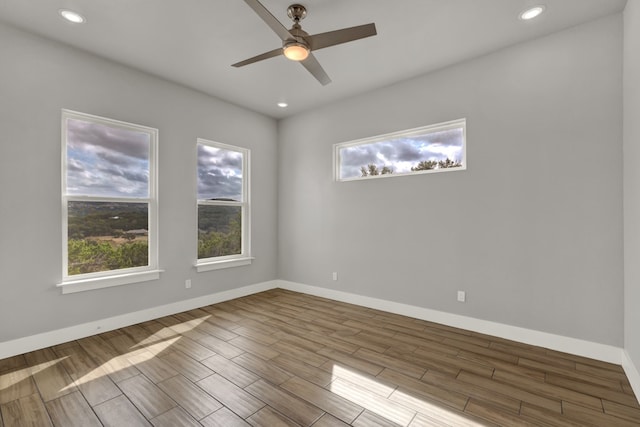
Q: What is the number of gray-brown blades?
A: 4